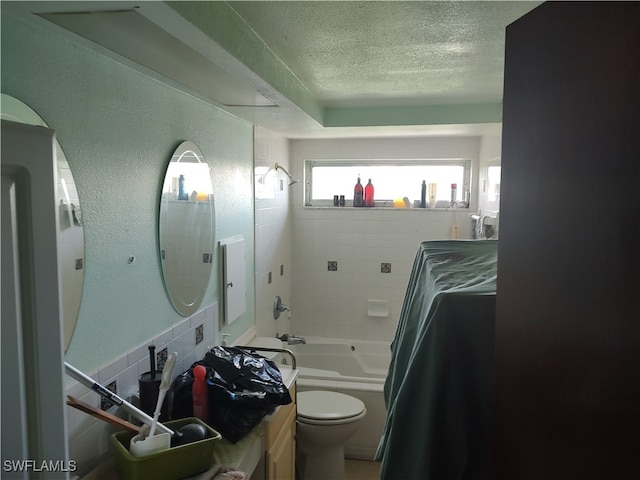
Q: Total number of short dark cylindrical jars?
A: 2